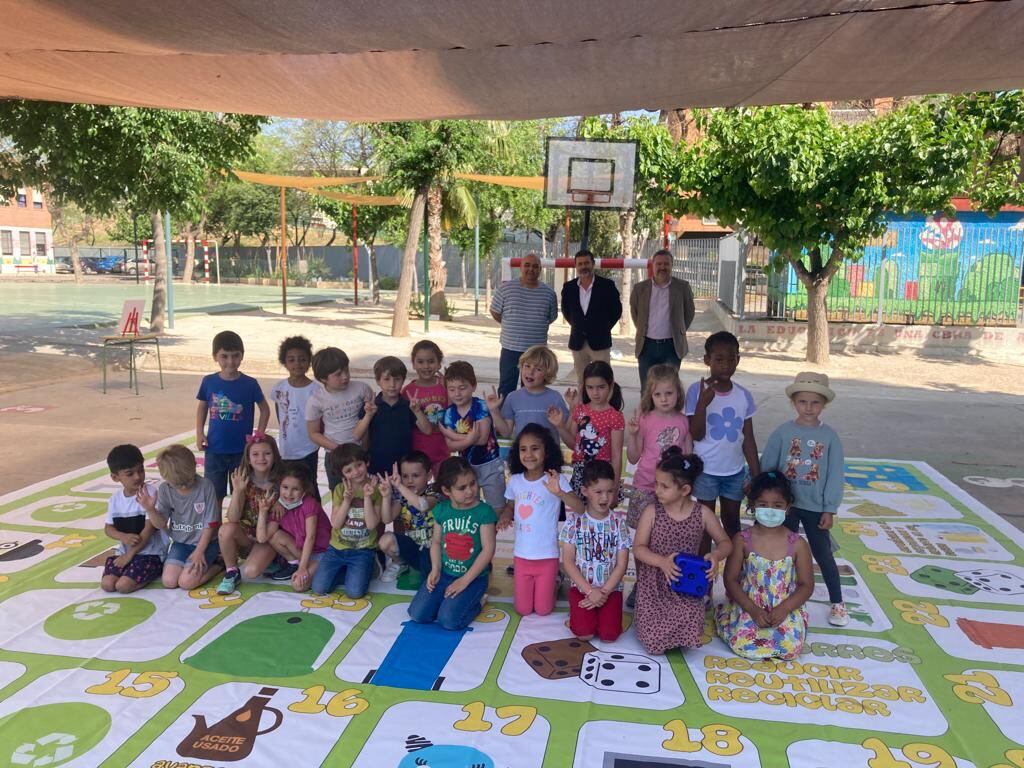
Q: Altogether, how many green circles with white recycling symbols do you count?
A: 3